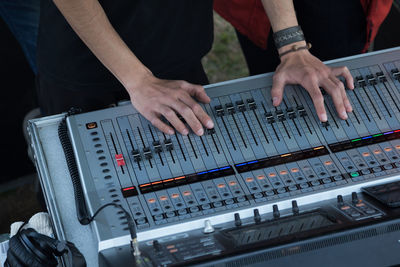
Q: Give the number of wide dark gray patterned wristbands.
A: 1